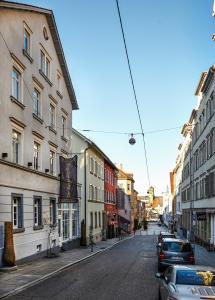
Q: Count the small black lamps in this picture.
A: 3